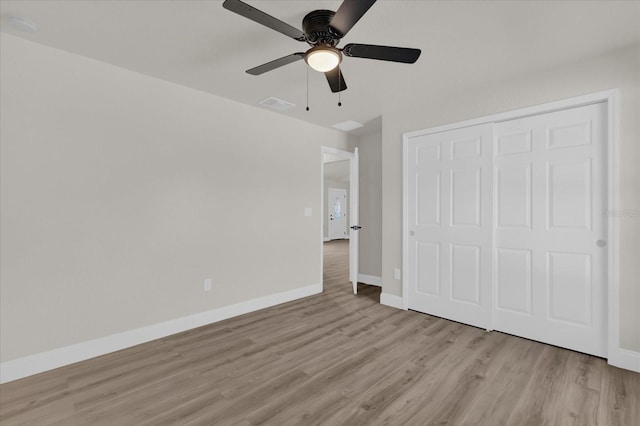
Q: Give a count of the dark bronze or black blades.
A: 5